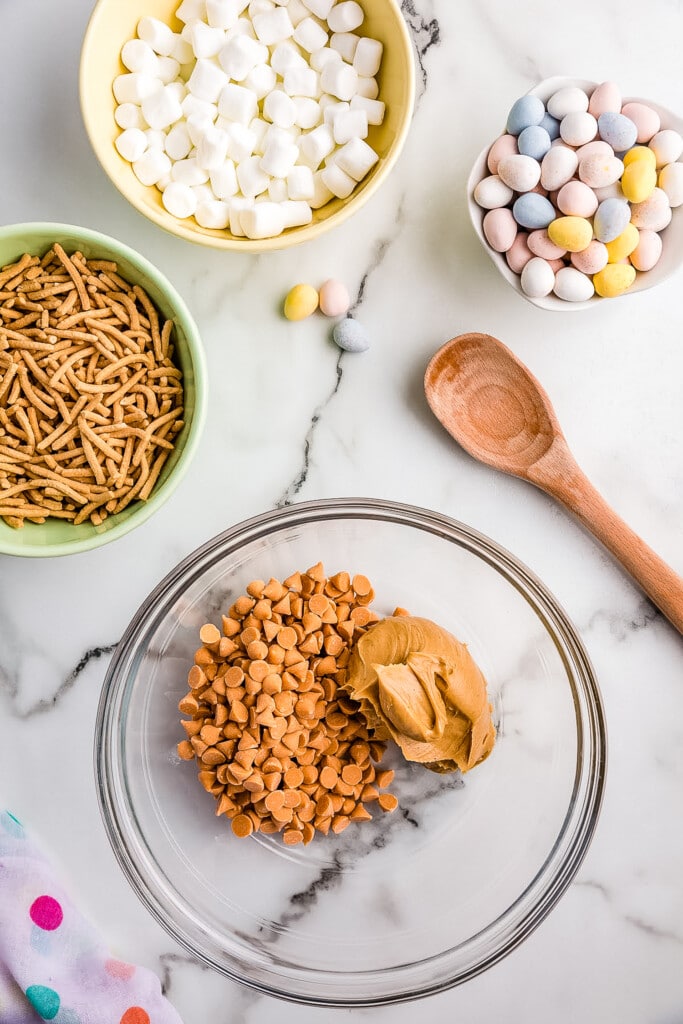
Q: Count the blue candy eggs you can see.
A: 7